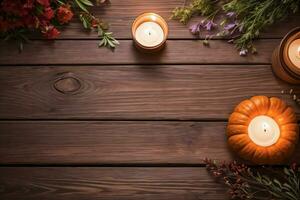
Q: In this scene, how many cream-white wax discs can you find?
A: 3